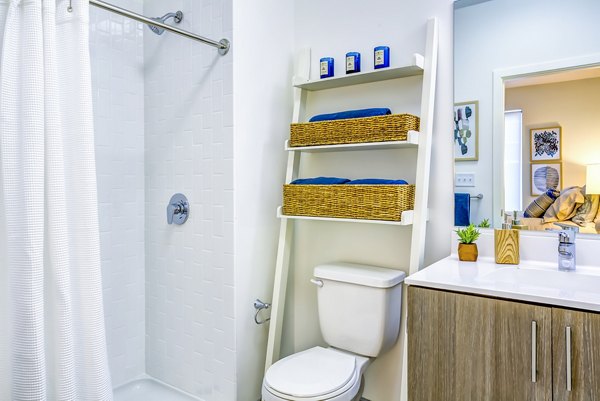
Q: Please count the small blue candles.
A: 3